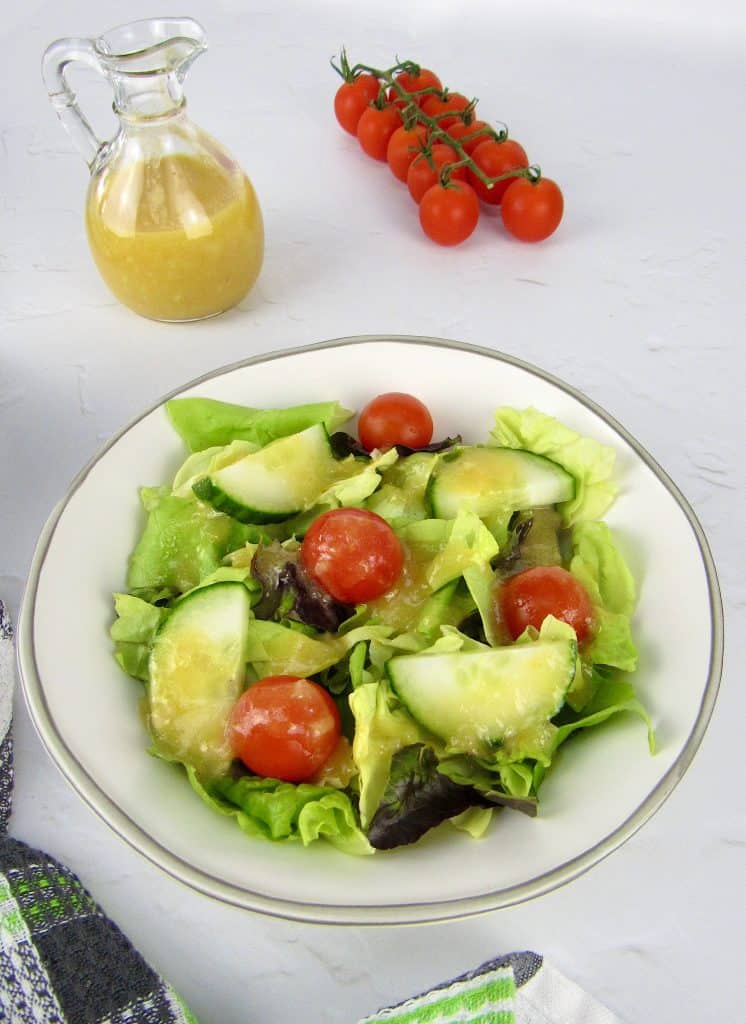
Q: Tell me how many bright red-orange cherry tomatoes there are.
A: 14